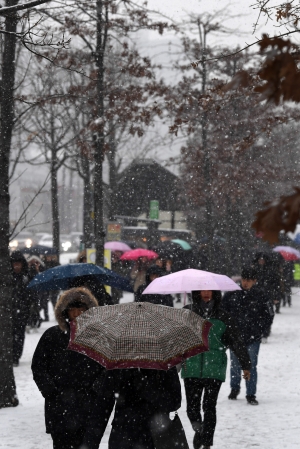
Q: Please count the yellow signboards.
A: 2